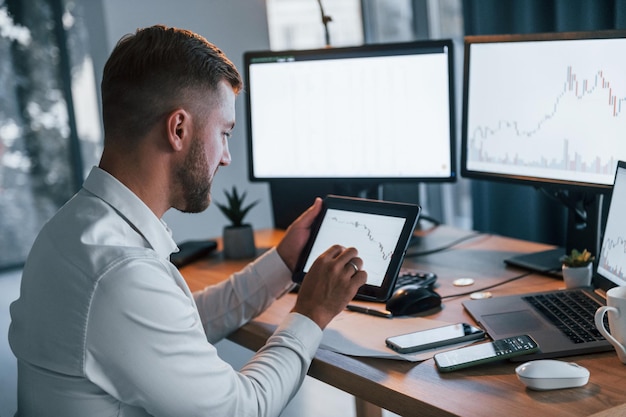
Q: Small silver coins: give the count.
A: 2